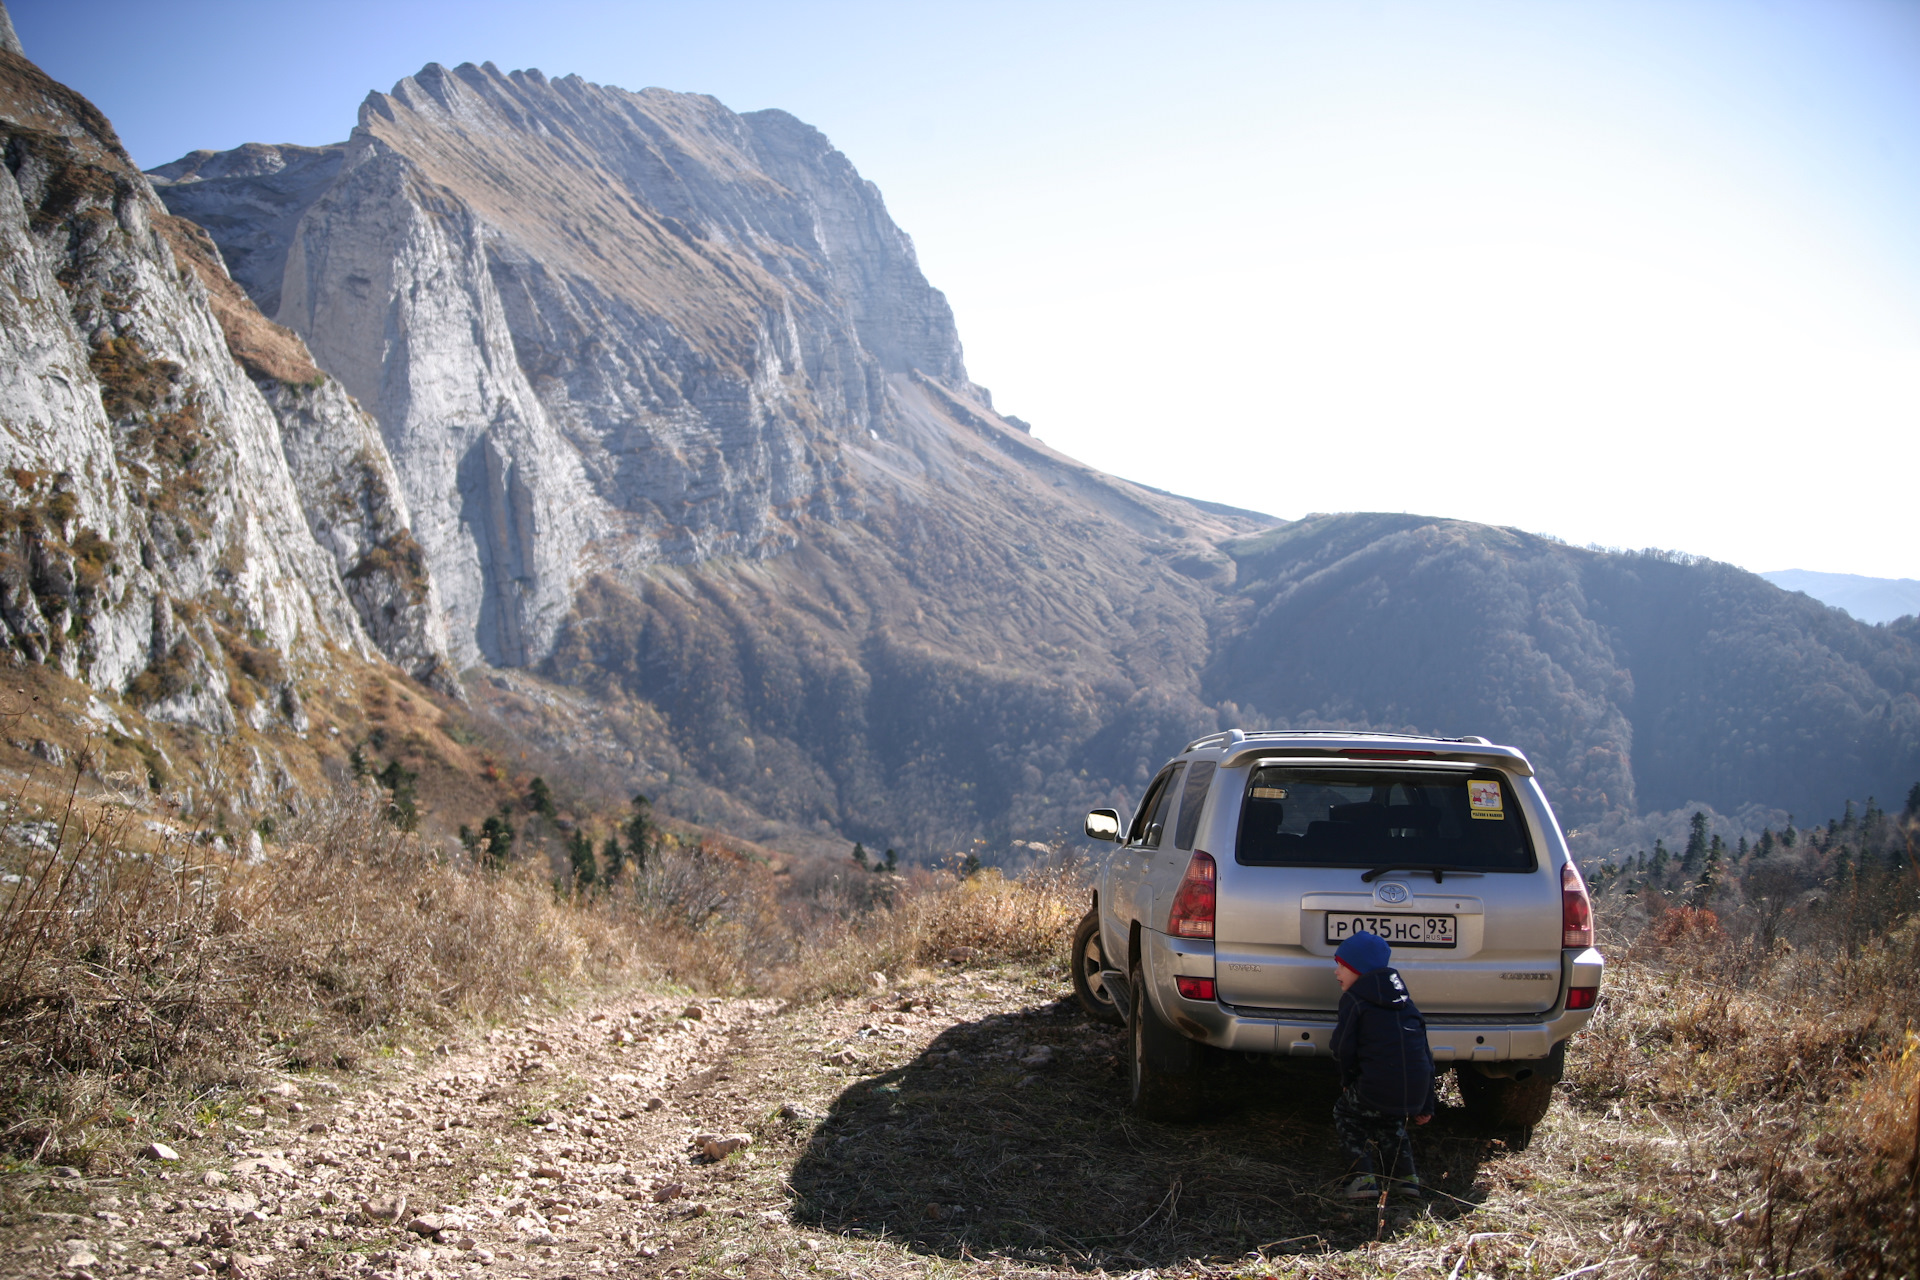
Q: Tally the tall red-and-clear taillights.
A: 2